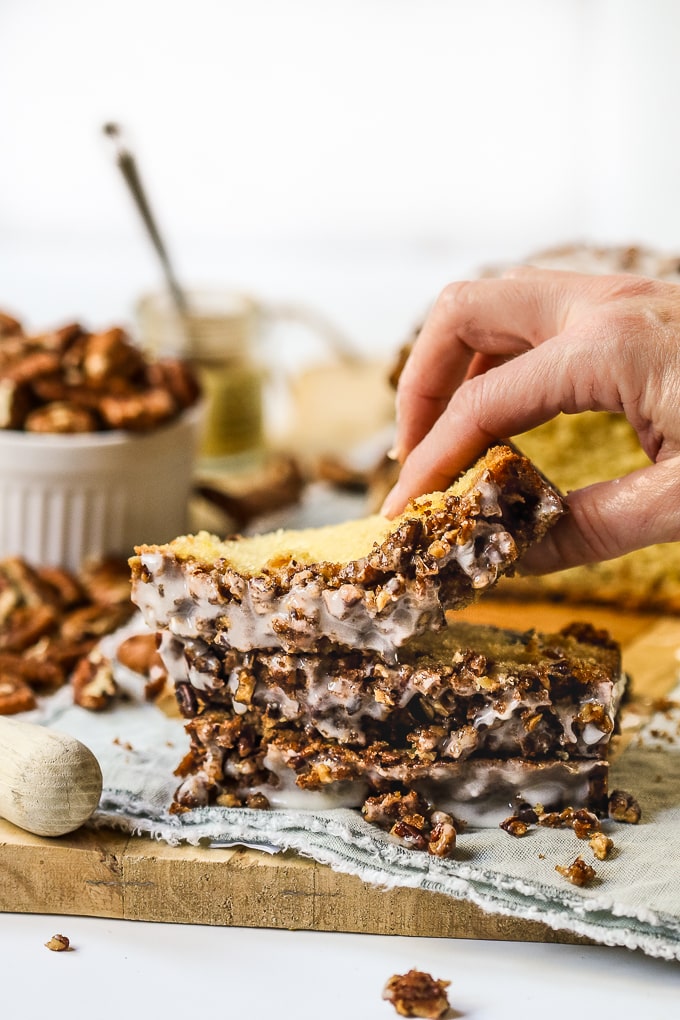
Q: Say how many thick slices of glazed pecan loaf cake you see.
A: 3